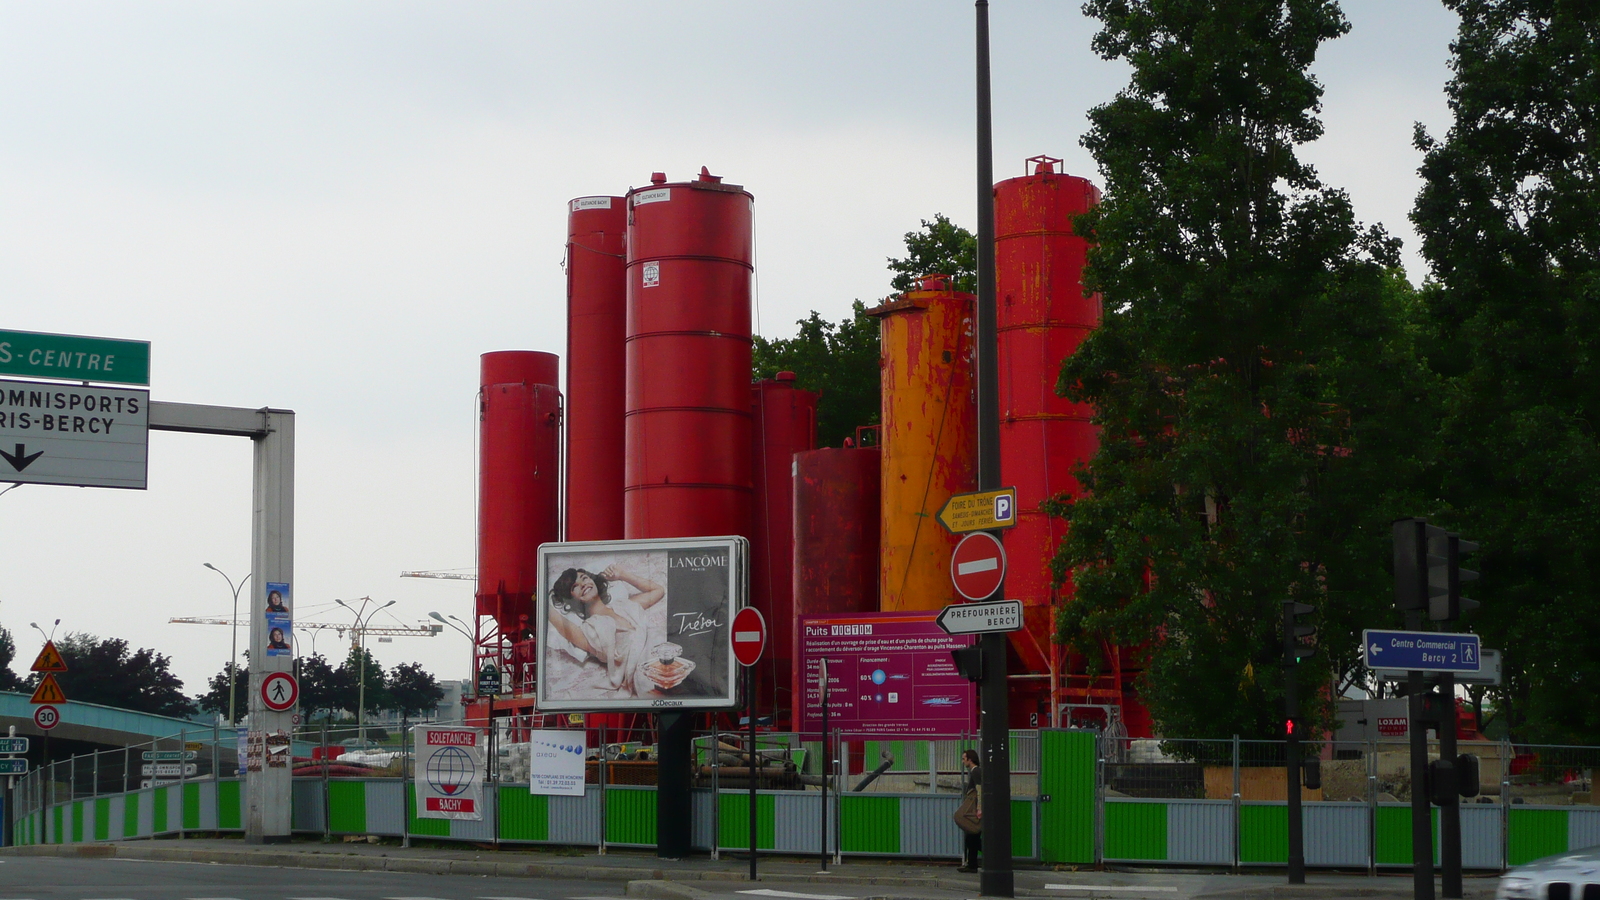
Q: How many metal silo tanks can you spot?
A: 7